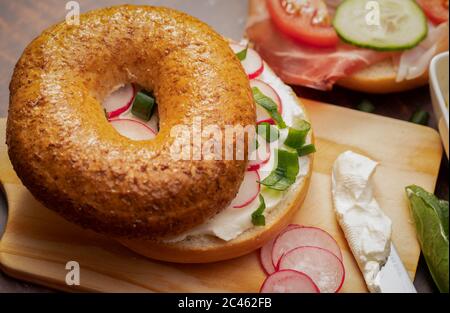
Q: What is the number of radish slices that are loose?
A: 4